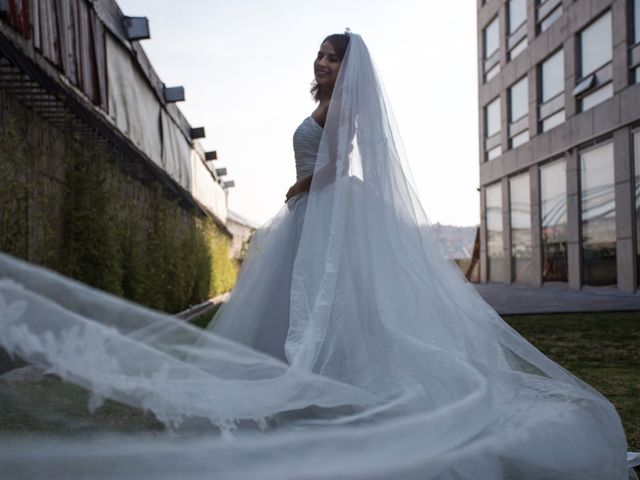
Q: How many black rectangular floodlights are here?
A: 6